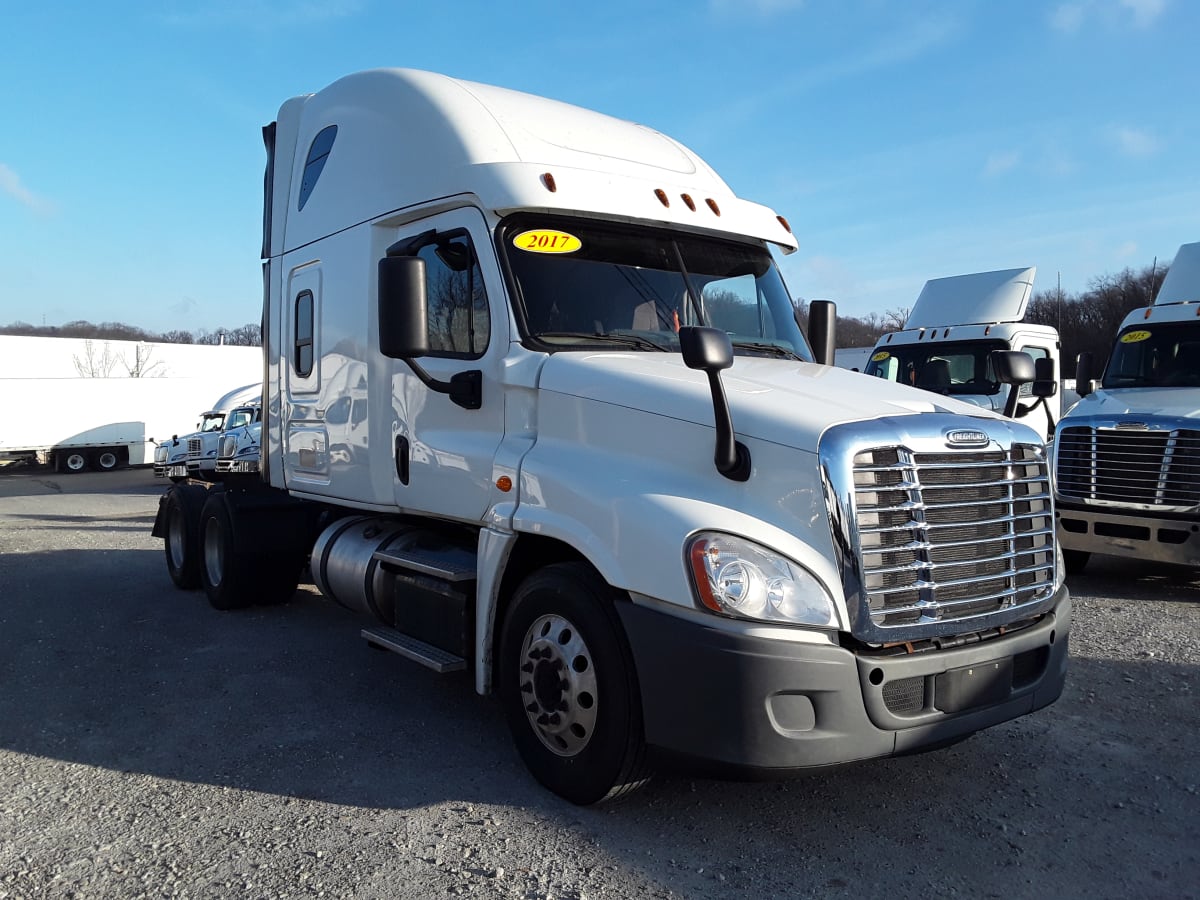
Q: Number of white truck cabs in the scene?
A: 6